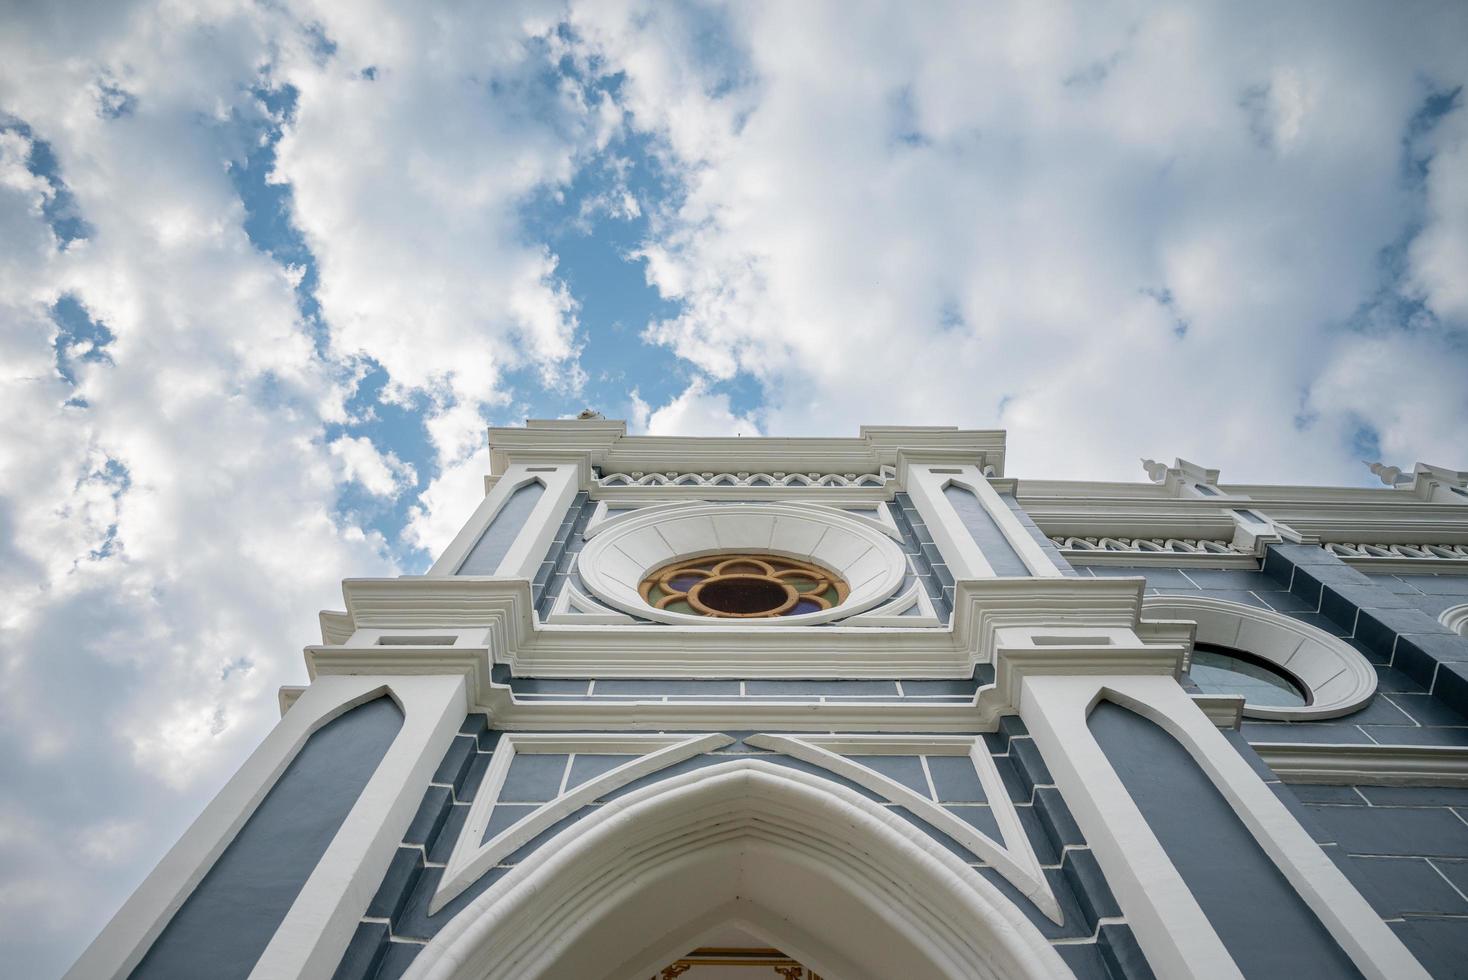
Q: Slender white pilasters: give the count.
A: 4